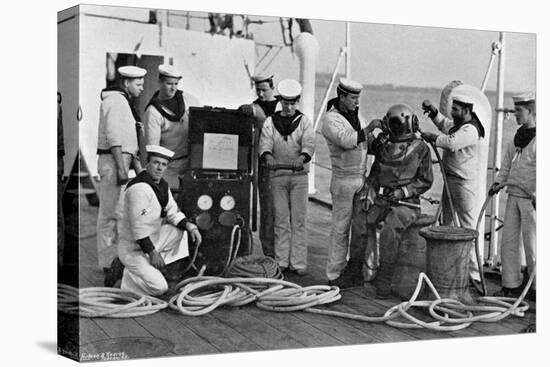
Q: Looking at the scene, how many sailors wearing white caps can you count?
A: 8